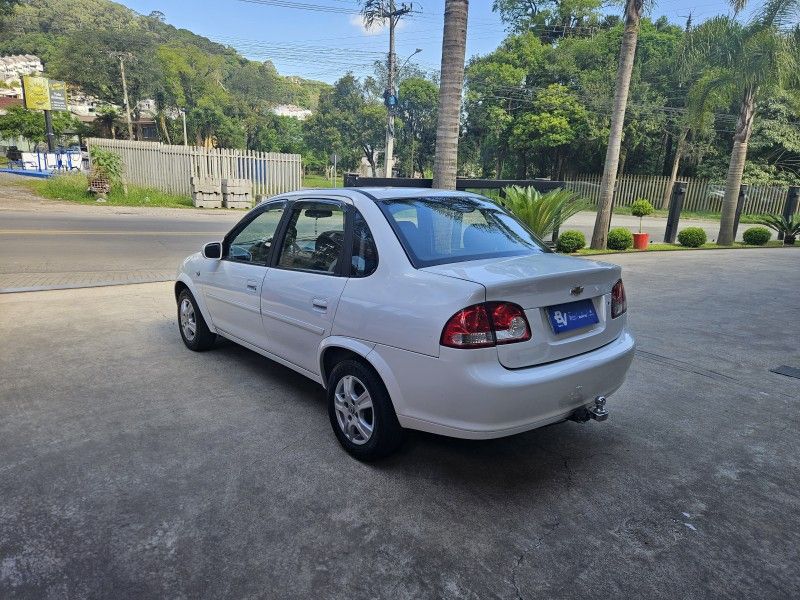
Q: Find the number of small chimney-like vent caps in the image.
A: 0